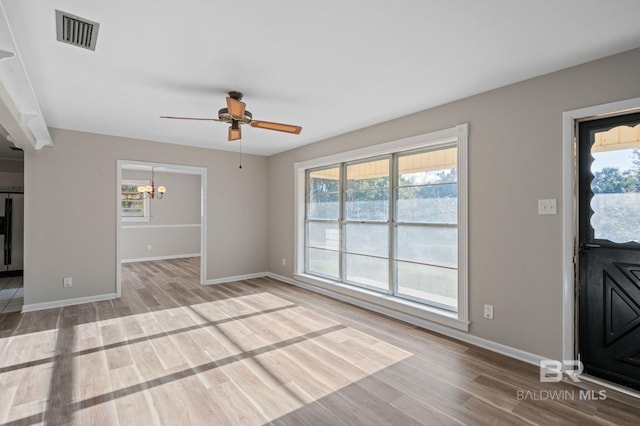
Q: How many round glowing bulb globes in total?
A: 3